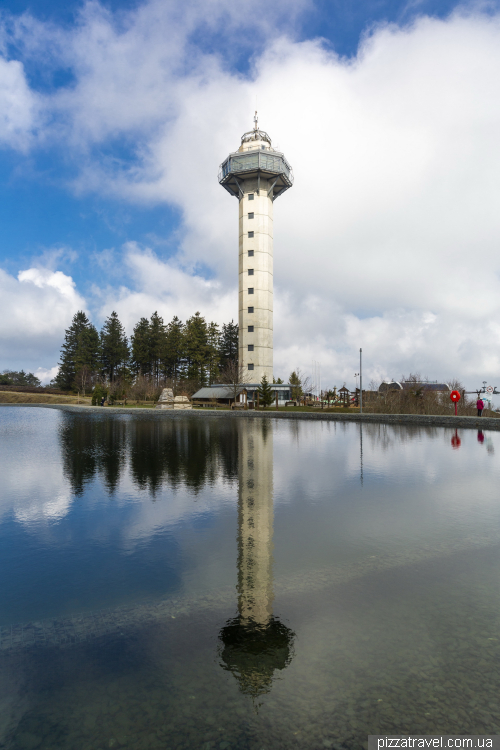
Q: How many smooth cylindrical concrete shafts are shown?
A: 1